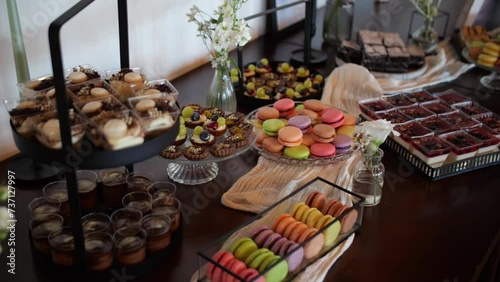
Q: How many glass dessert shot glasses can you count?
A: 15